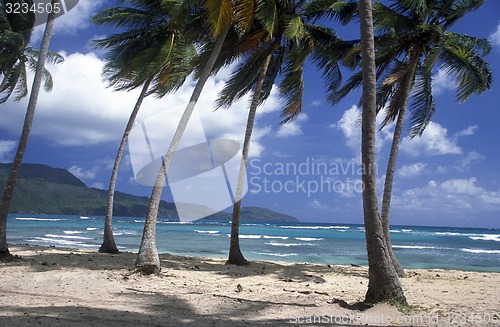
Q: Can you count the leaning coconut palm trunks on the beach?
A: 6